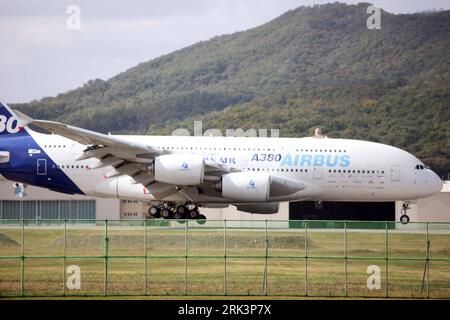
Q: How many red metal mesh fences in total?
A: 0